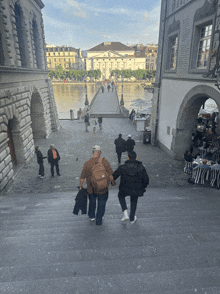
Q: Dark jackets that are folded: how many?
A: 1